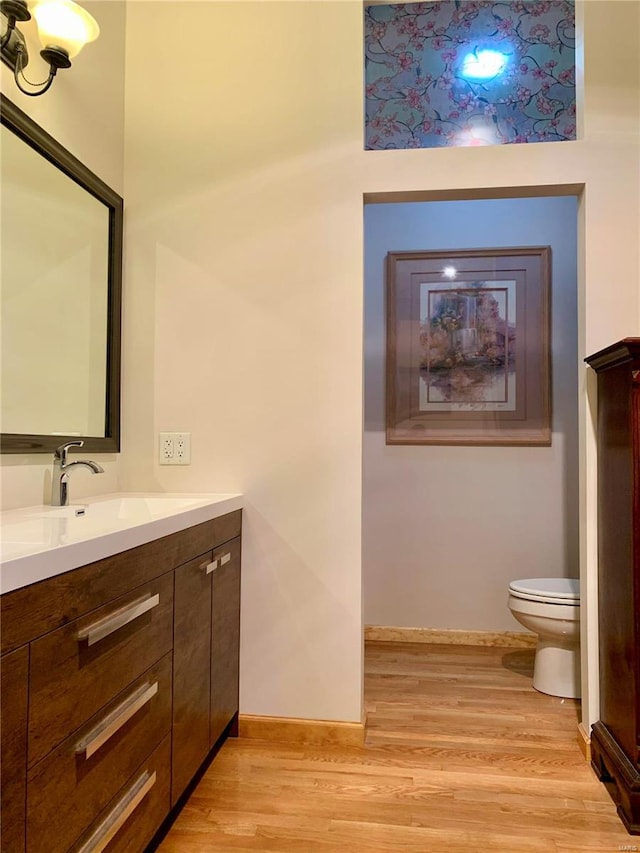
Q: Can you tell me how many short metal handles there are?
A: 2